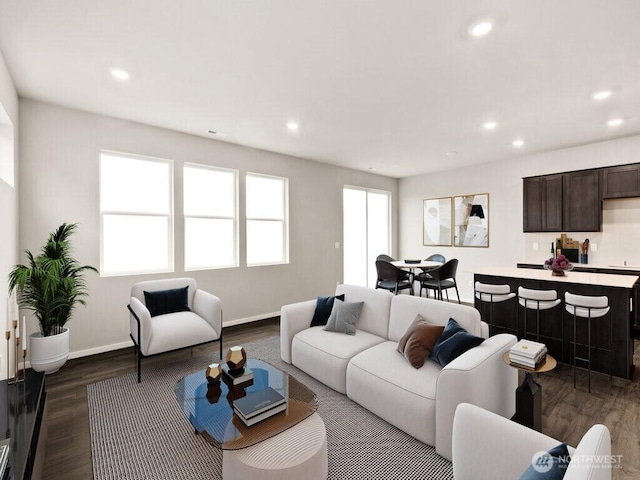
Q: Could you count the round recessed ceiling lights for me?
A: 7